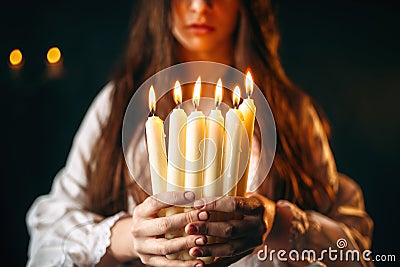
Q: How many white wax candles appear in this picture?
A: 6